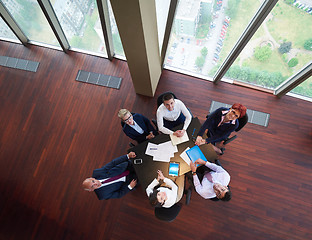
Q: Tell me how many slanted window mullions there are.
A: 6